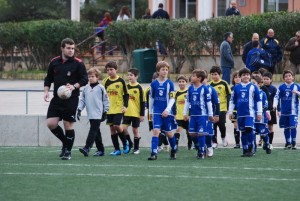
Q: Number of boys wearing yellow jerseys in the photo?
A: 5